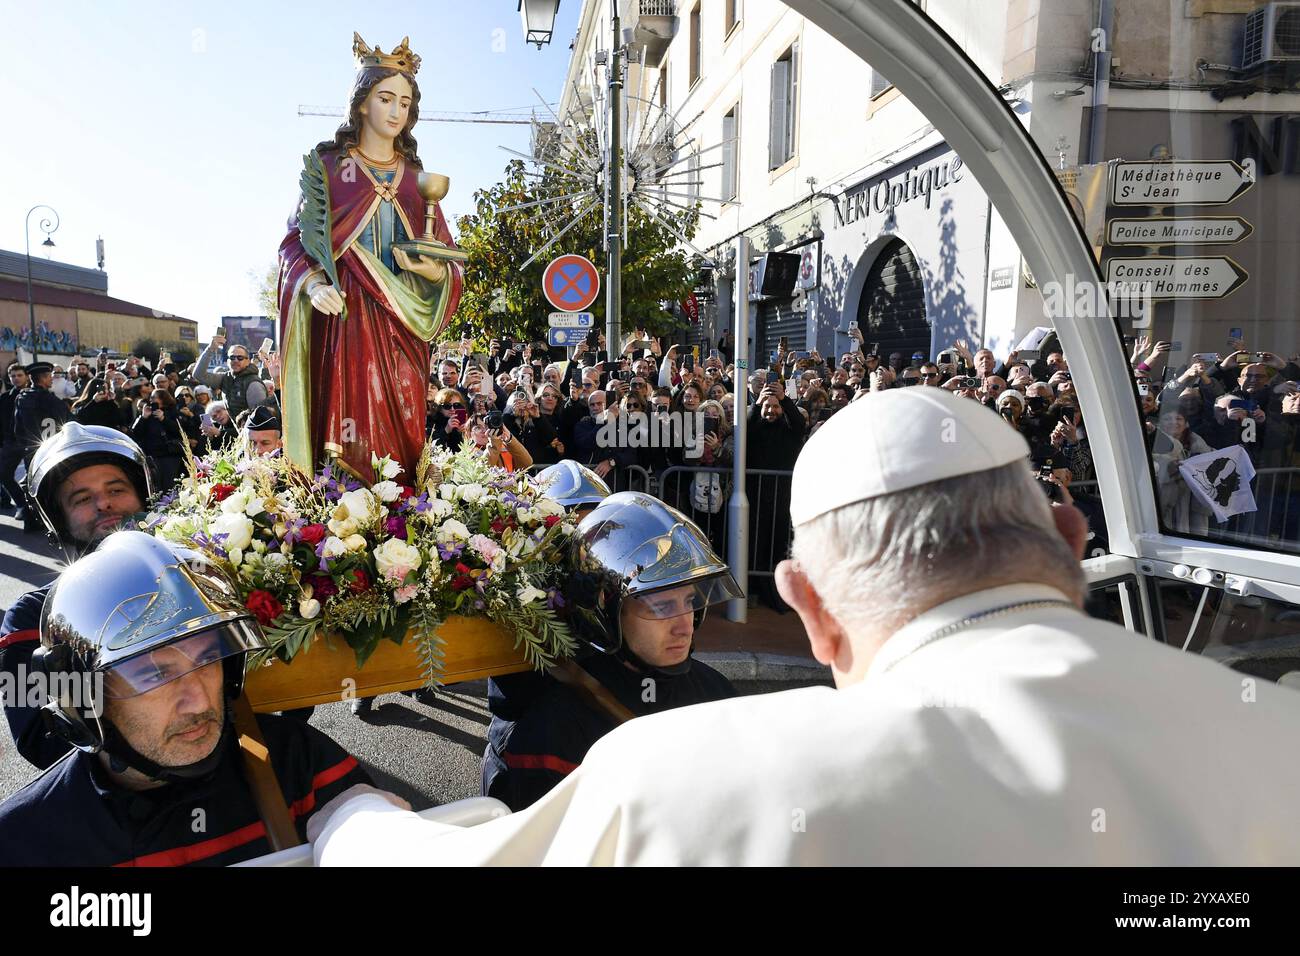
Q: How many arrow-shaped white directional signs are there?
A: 3